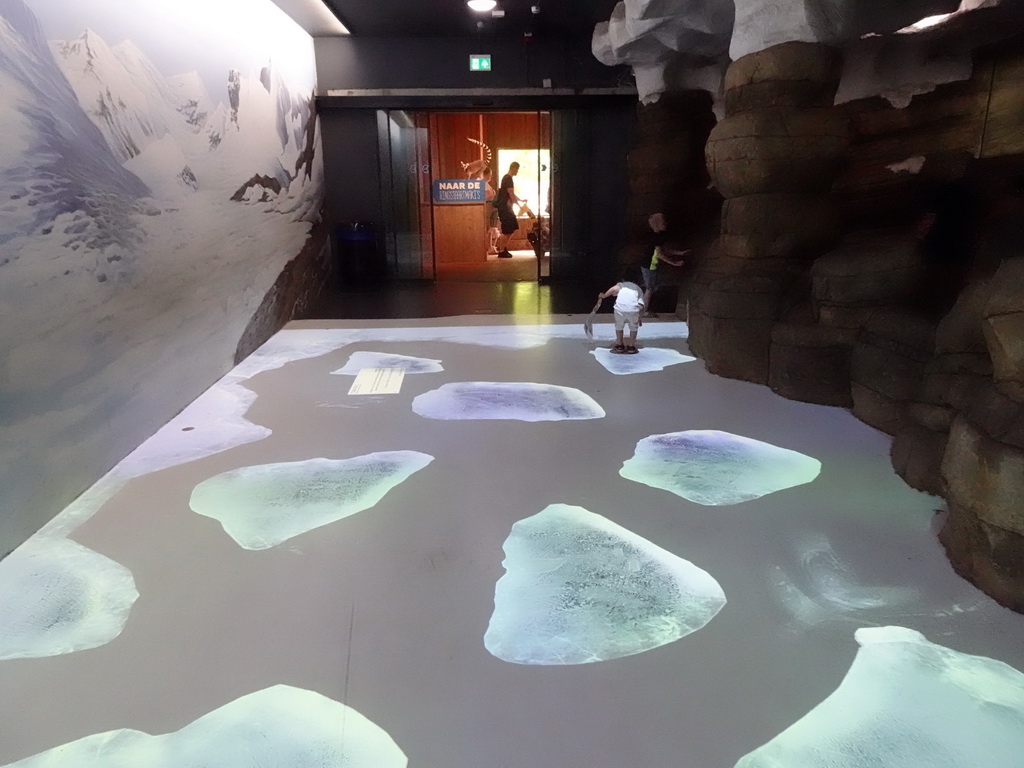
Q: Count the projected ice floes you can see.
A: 9